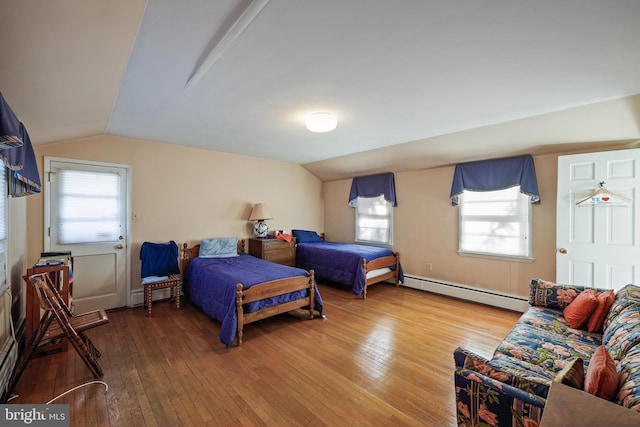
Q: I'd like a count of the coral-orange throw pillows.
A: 3